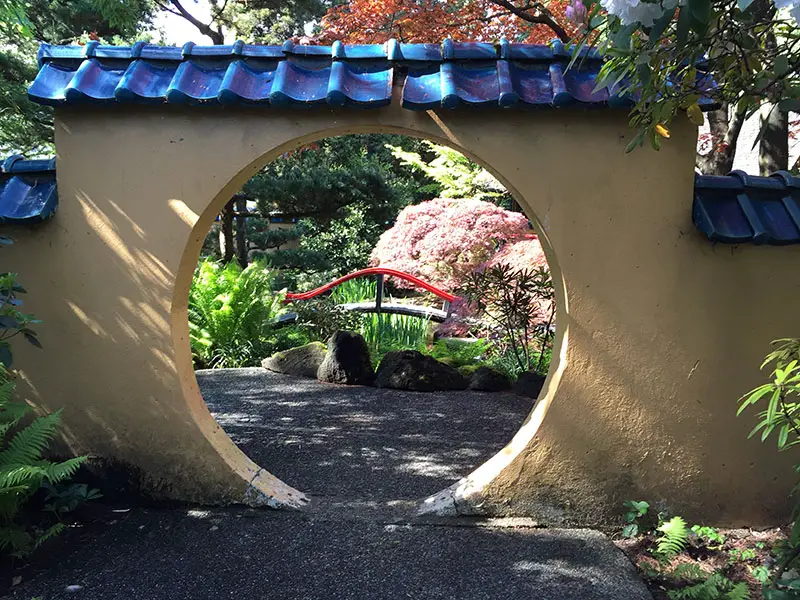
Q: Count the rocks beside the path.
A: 5